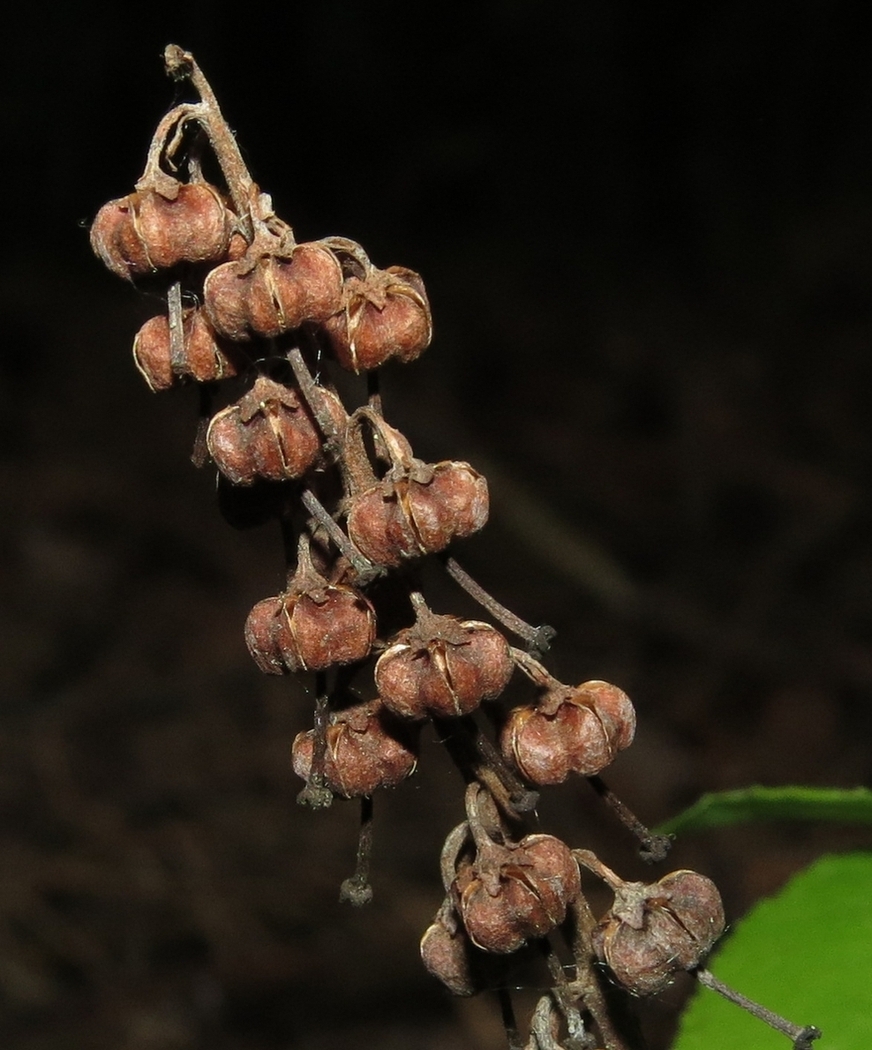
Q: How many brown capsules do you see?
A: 13